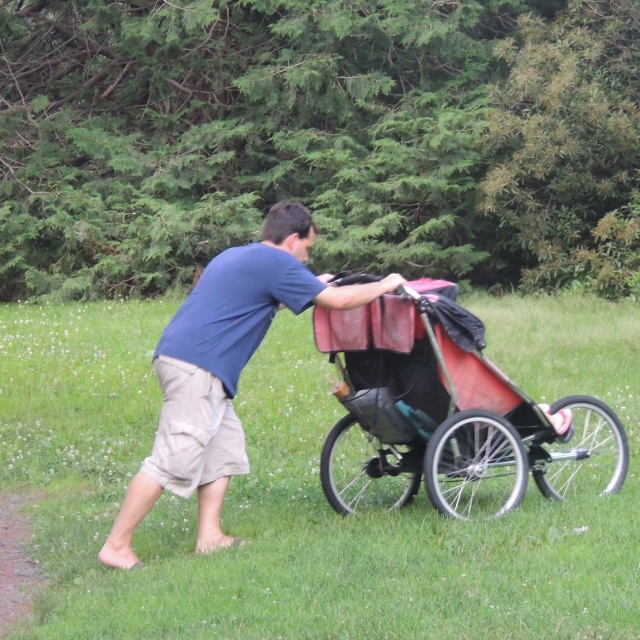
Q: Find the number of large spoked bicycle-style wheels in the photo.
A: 3